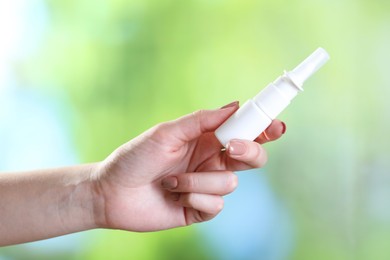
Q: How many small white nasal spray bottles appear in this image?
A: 1